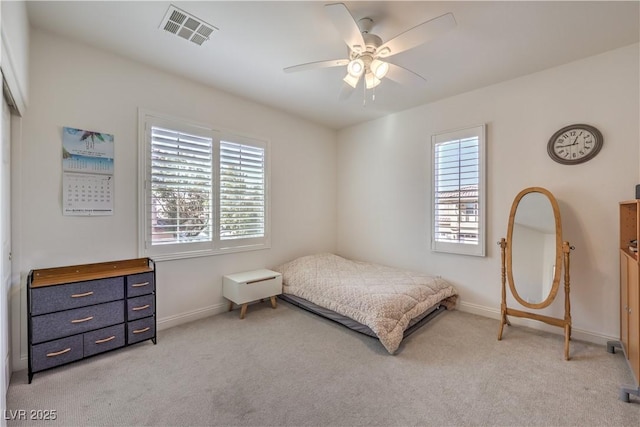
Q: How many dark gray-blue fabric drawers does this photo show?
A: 7